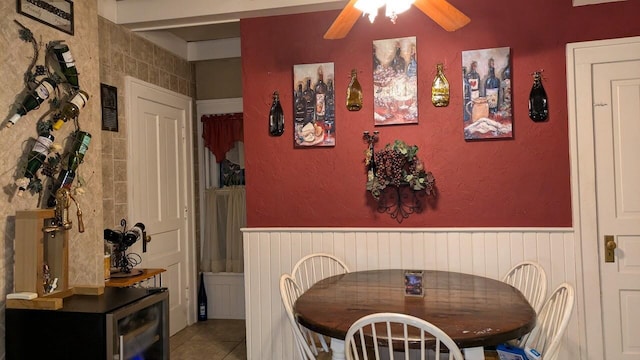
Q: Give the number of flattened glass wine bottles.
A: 4